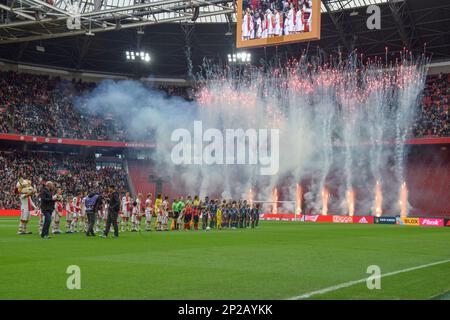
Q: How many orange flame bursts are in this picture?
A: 7